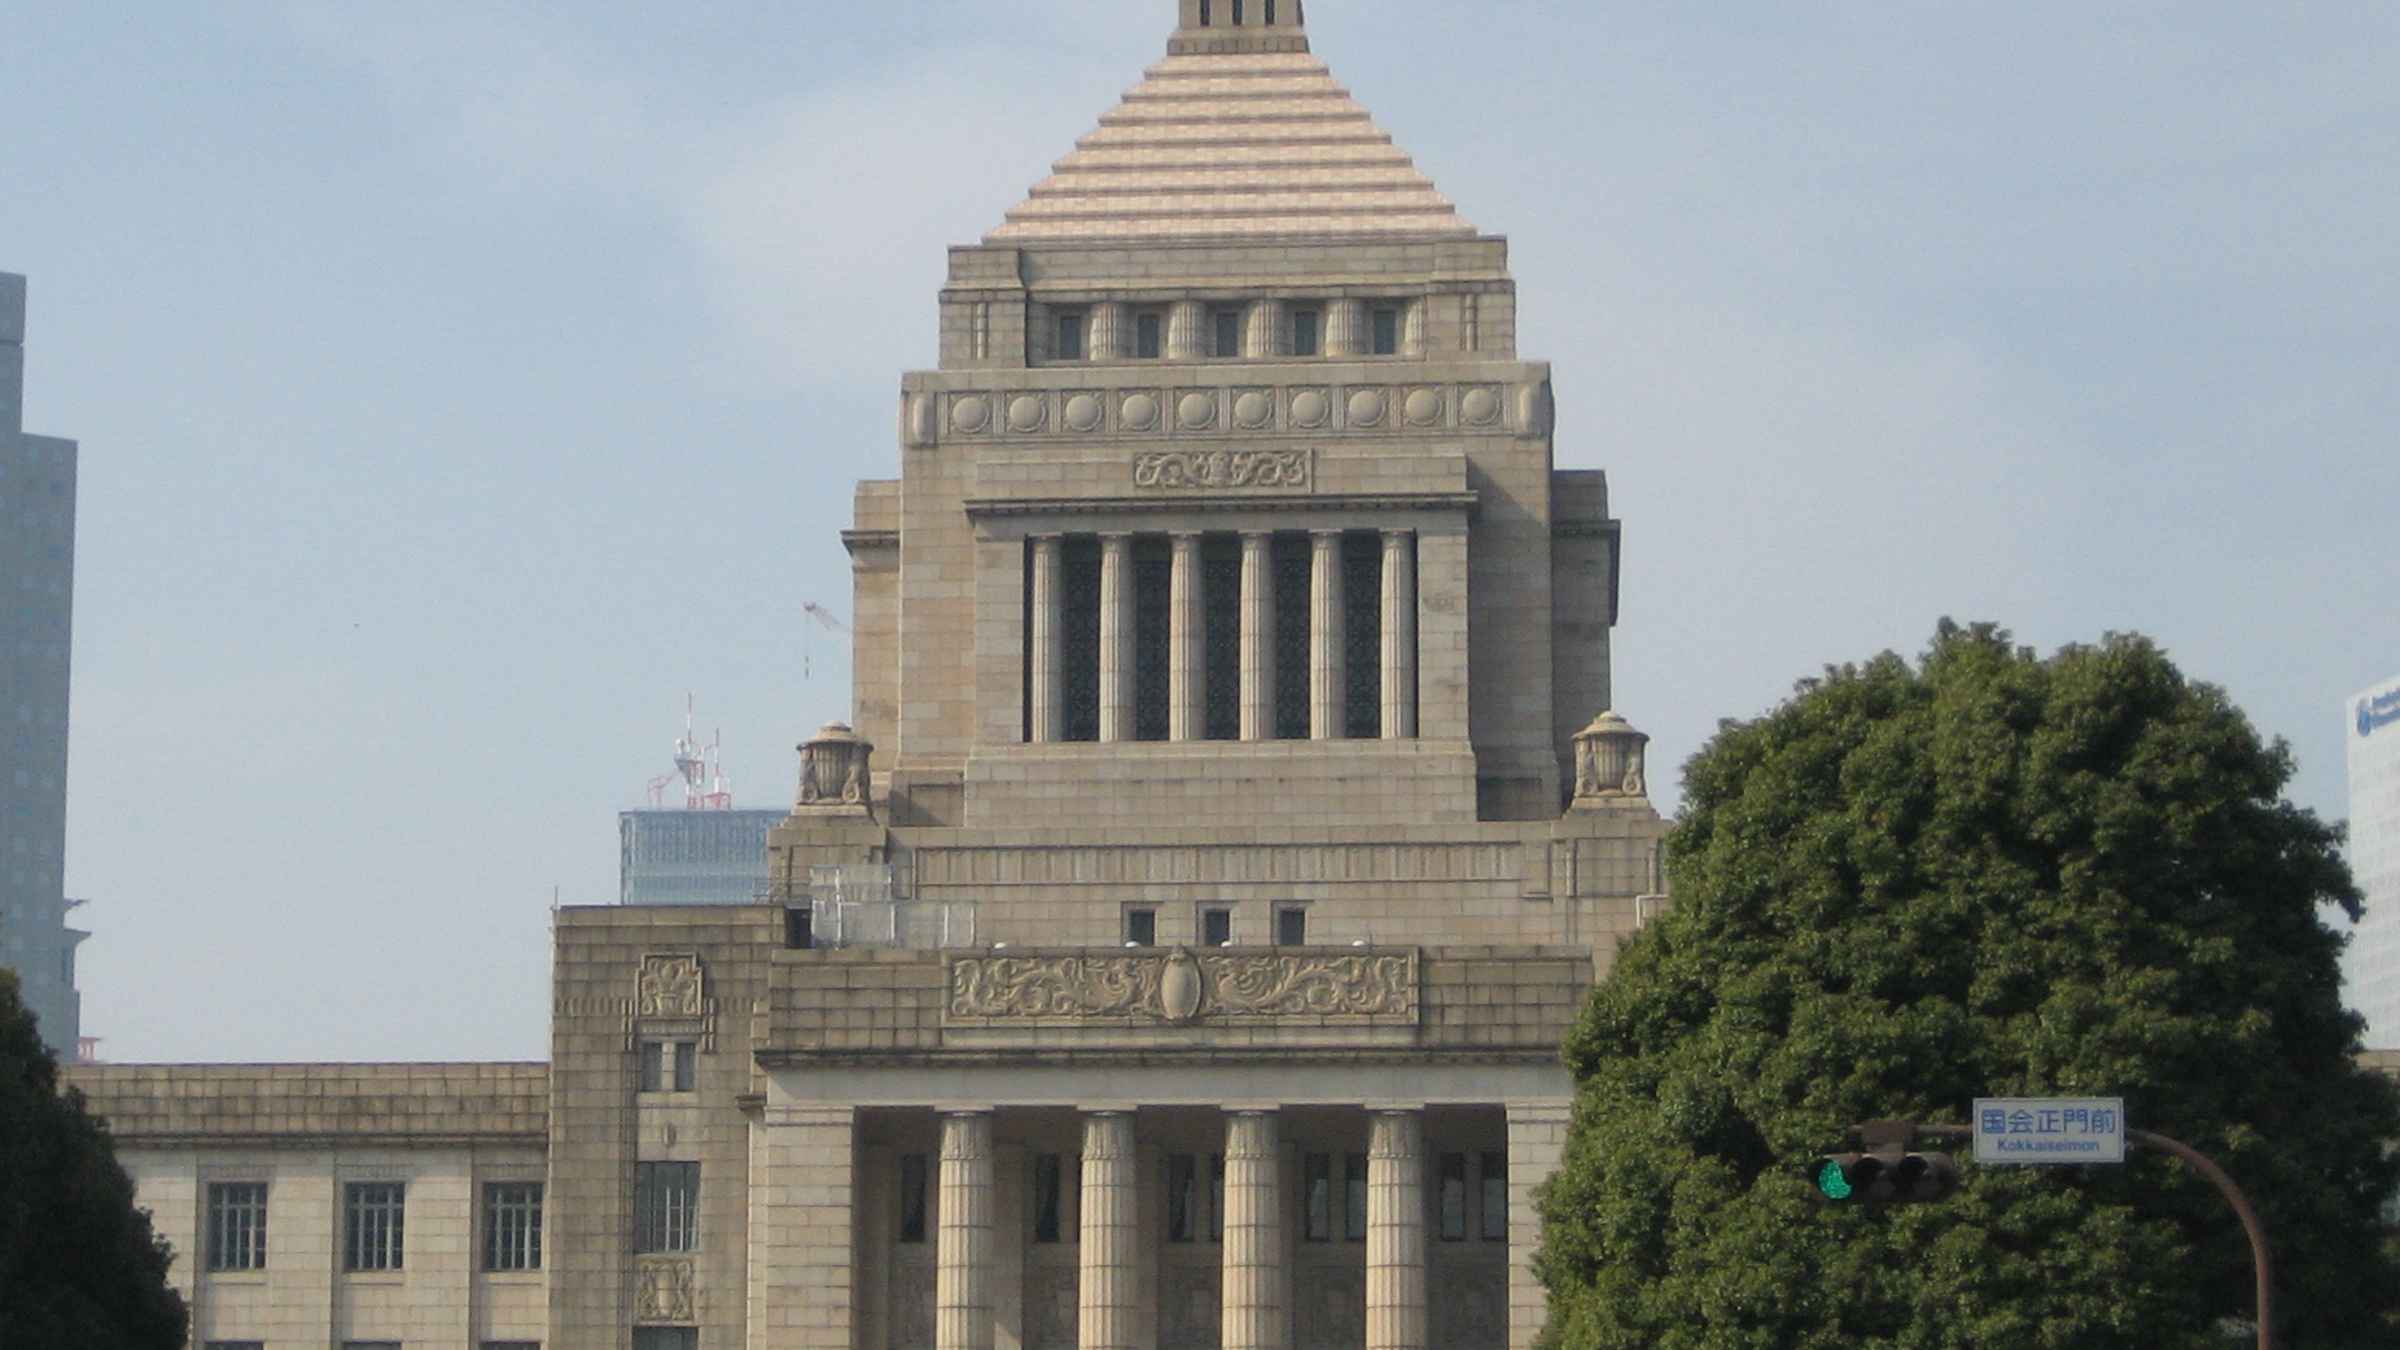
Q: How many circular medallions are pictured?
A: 10